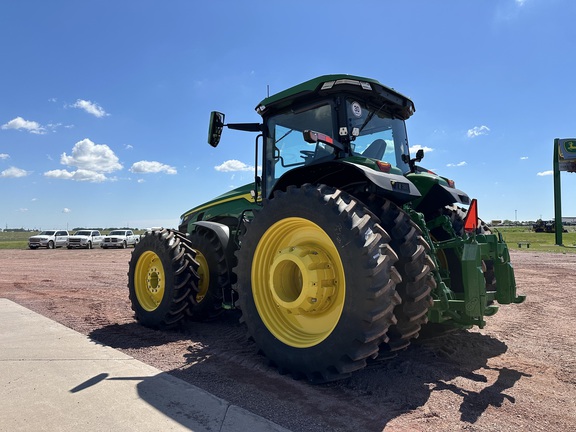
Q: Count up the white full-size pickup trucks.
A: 3